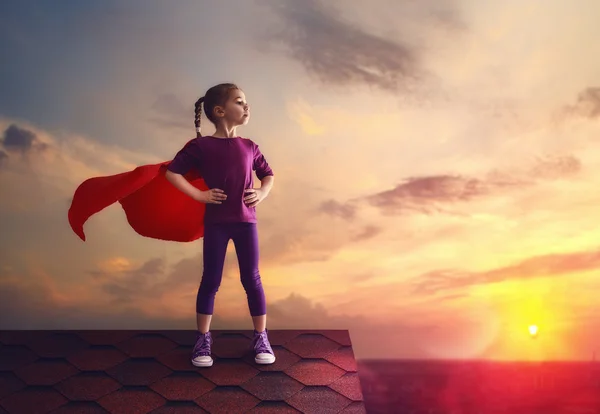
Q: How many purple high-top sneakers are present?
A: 2